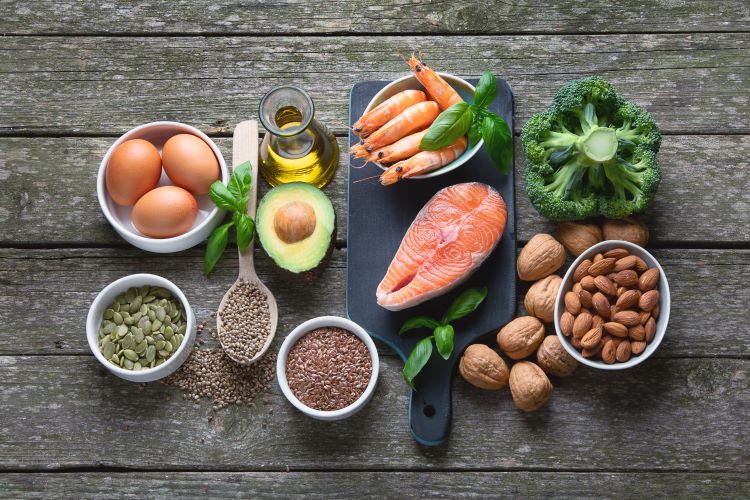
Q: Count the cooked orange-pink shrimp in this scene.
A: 5